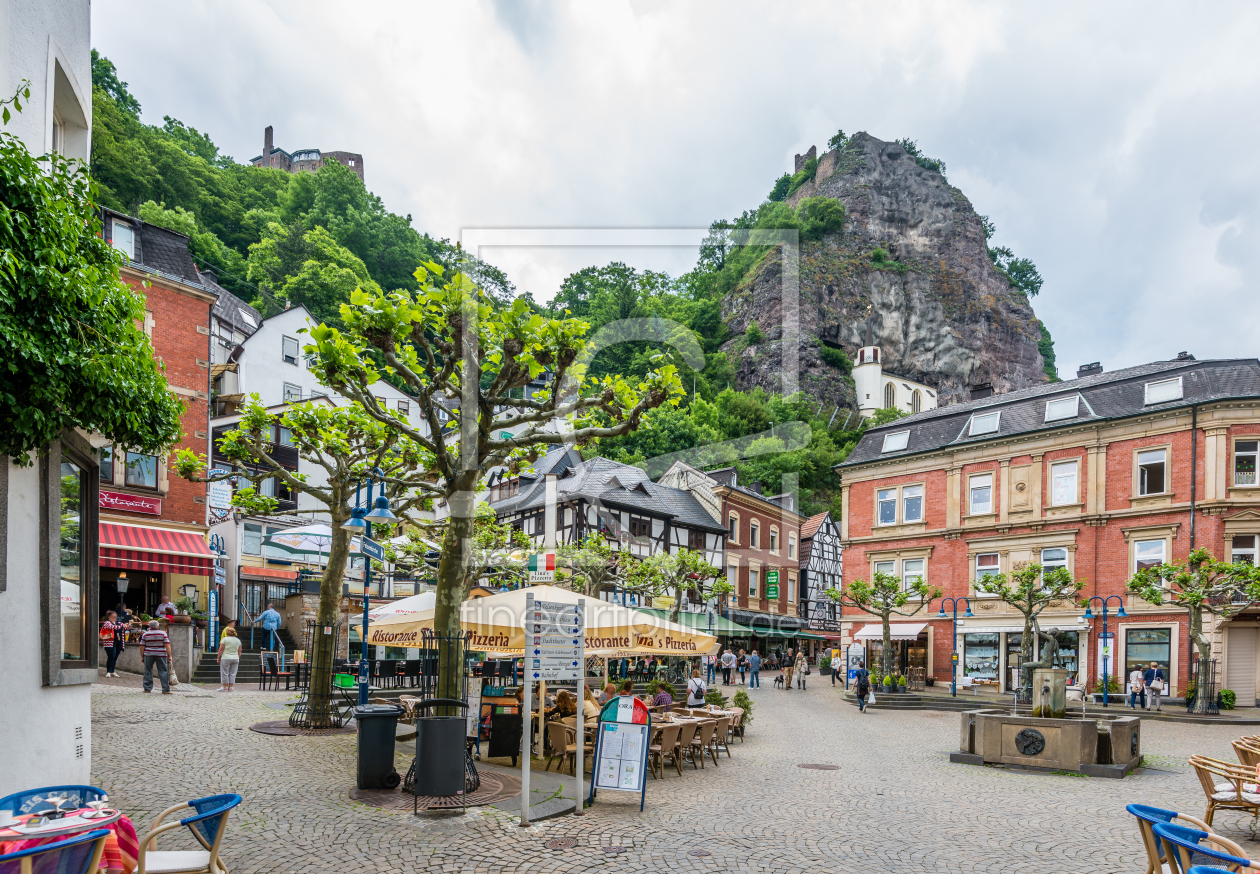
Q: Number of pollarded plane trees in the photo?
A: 8